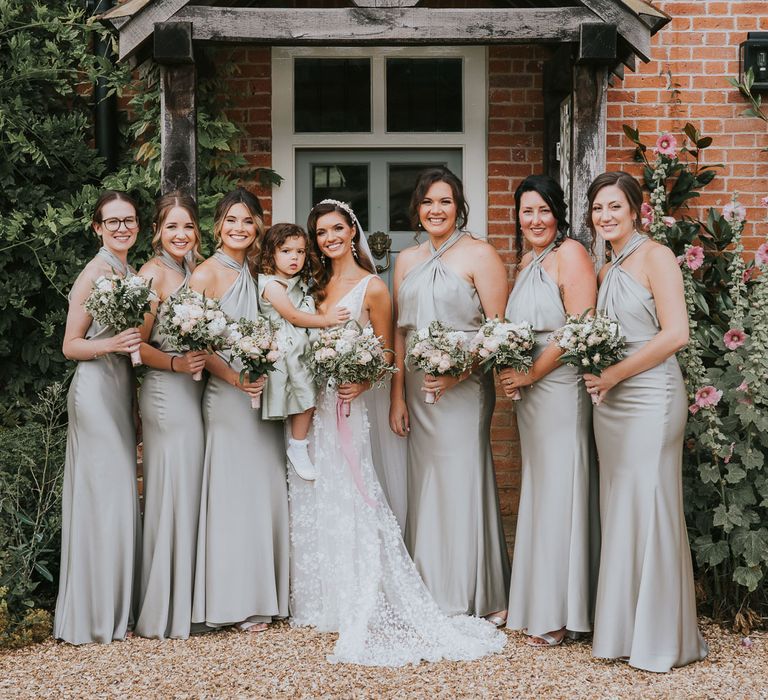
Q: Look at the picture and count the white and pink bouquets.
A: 7